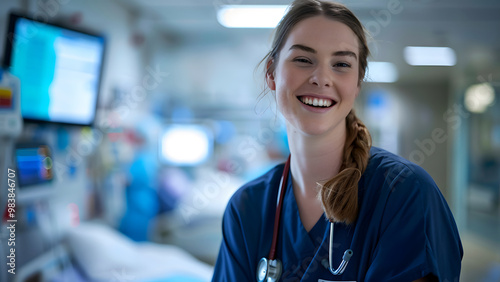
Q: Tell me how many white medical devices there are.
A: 1